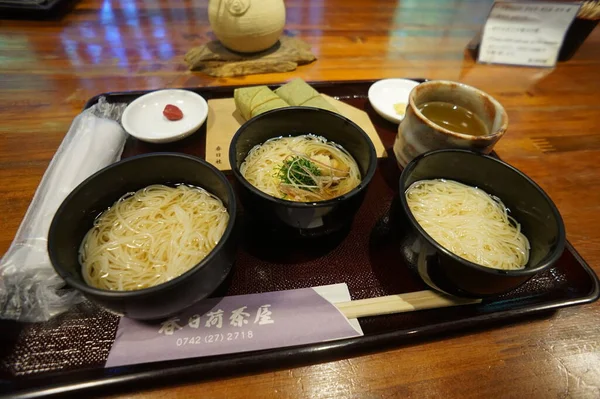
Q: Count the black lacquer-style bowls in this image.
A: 3